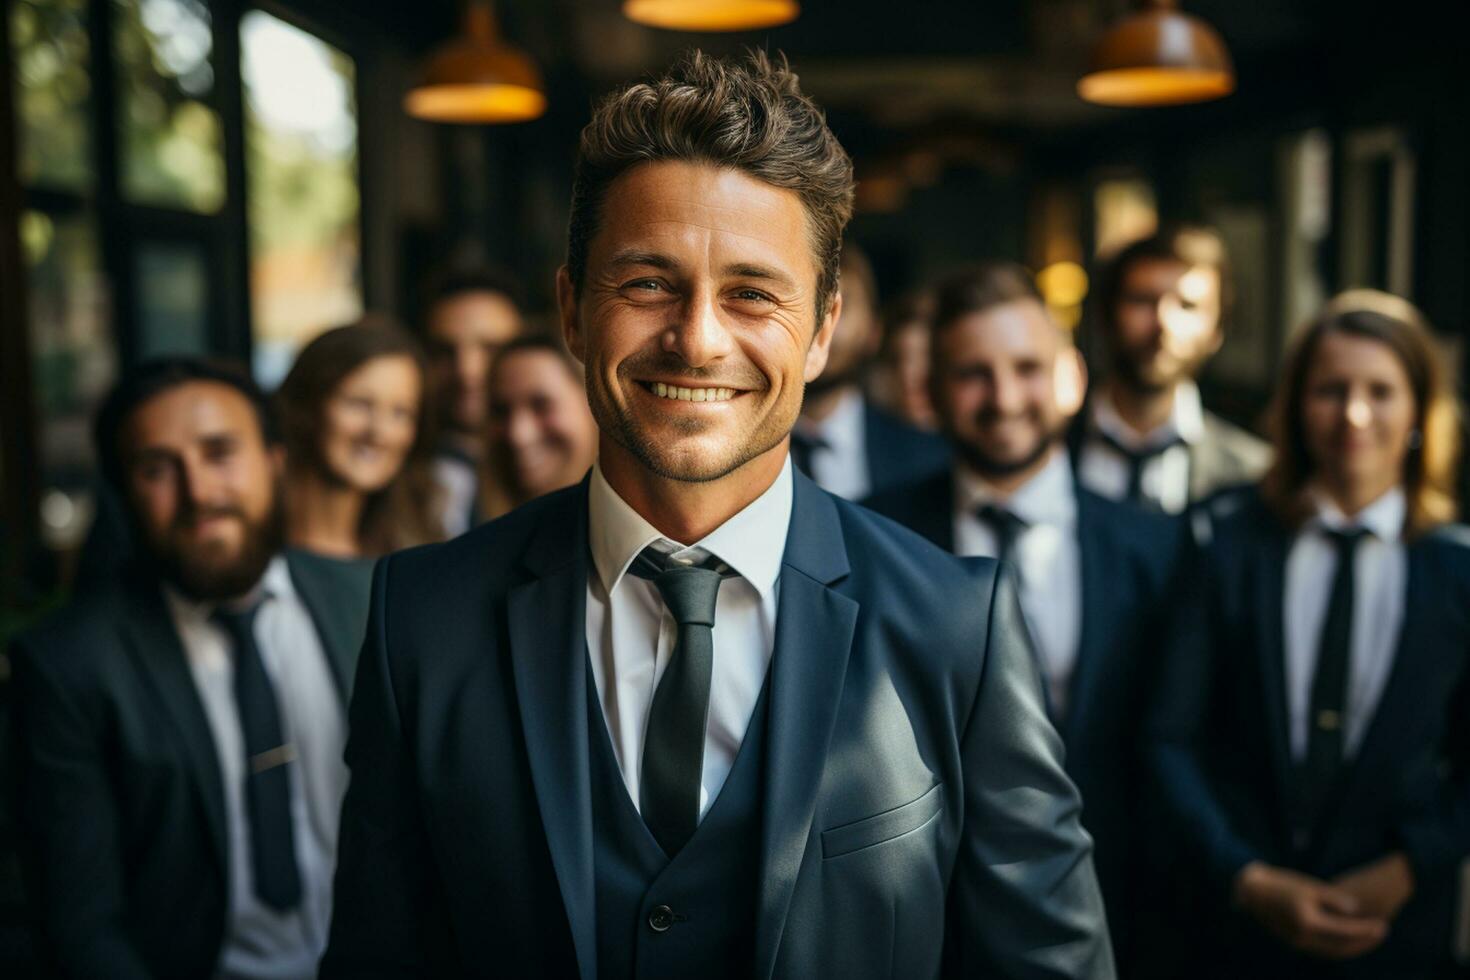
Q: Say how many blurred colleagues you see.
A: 9